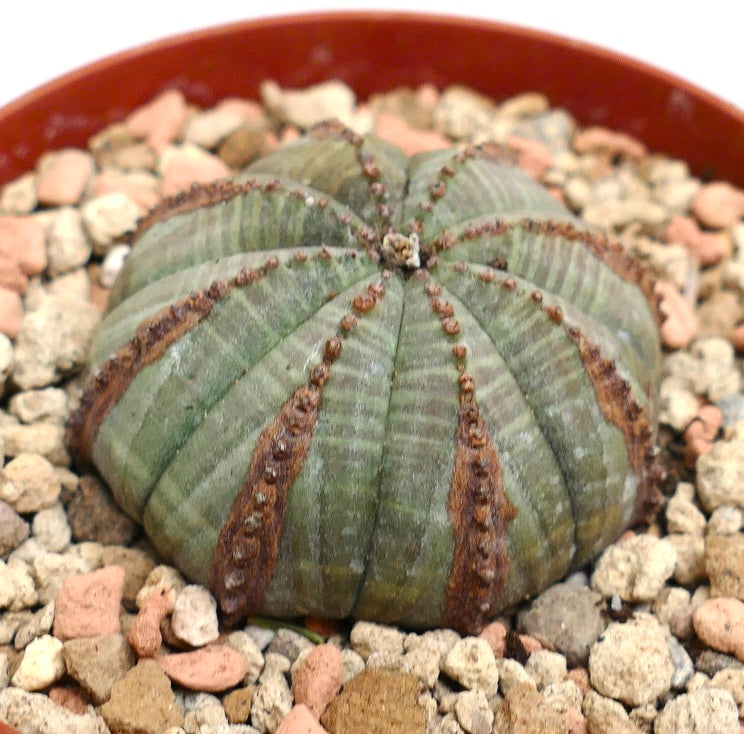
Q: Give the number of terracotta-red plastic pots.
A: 1